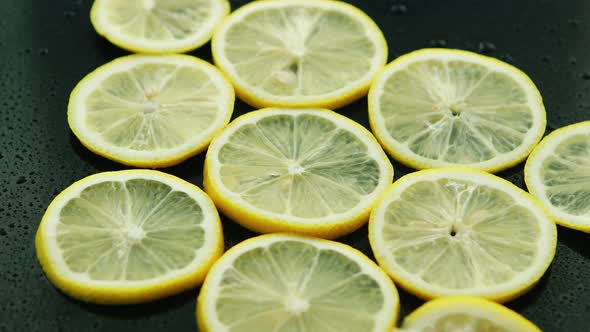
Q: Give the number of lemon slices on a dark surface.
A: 10